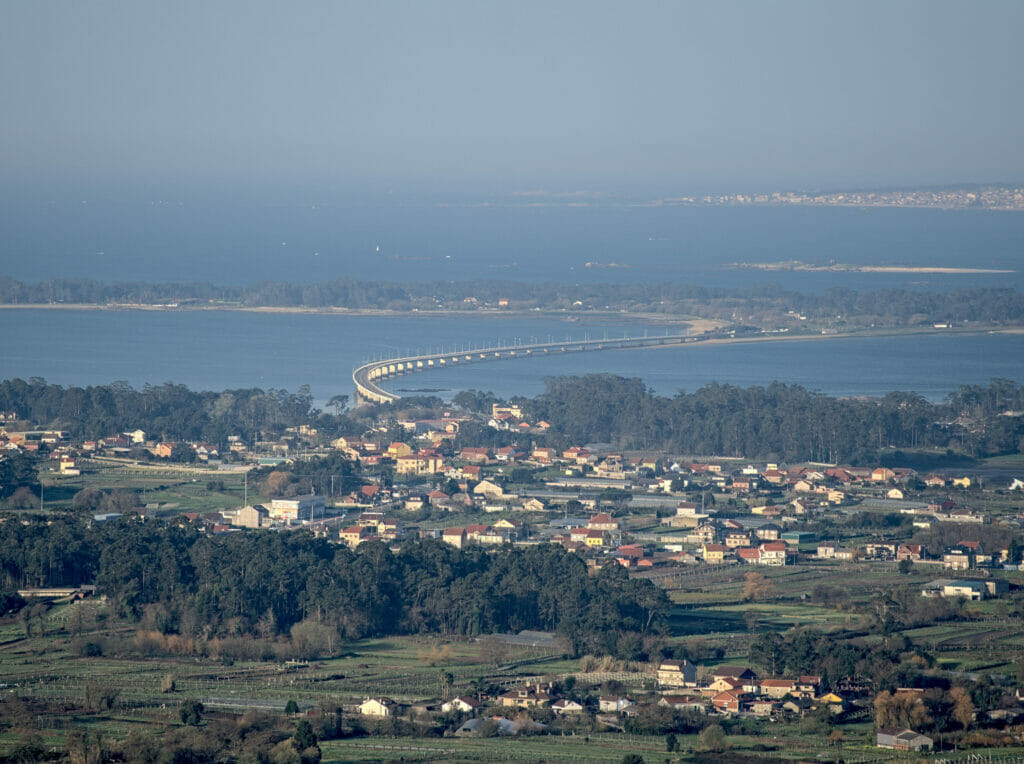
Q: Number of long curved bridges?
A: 1